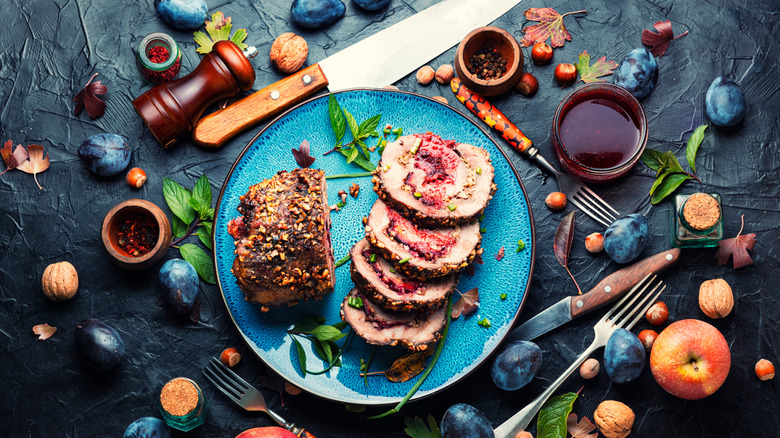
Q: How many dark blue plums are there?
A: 13